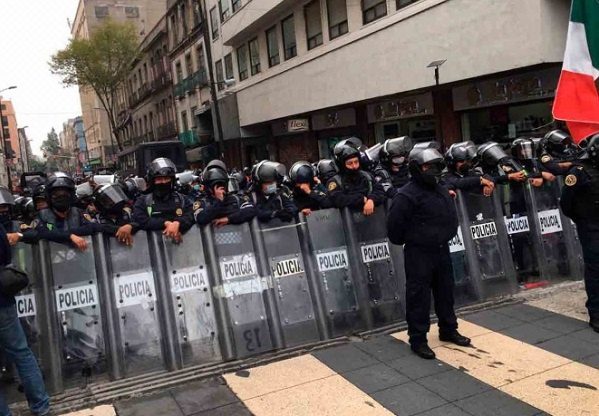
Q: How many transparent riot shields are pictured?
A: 13